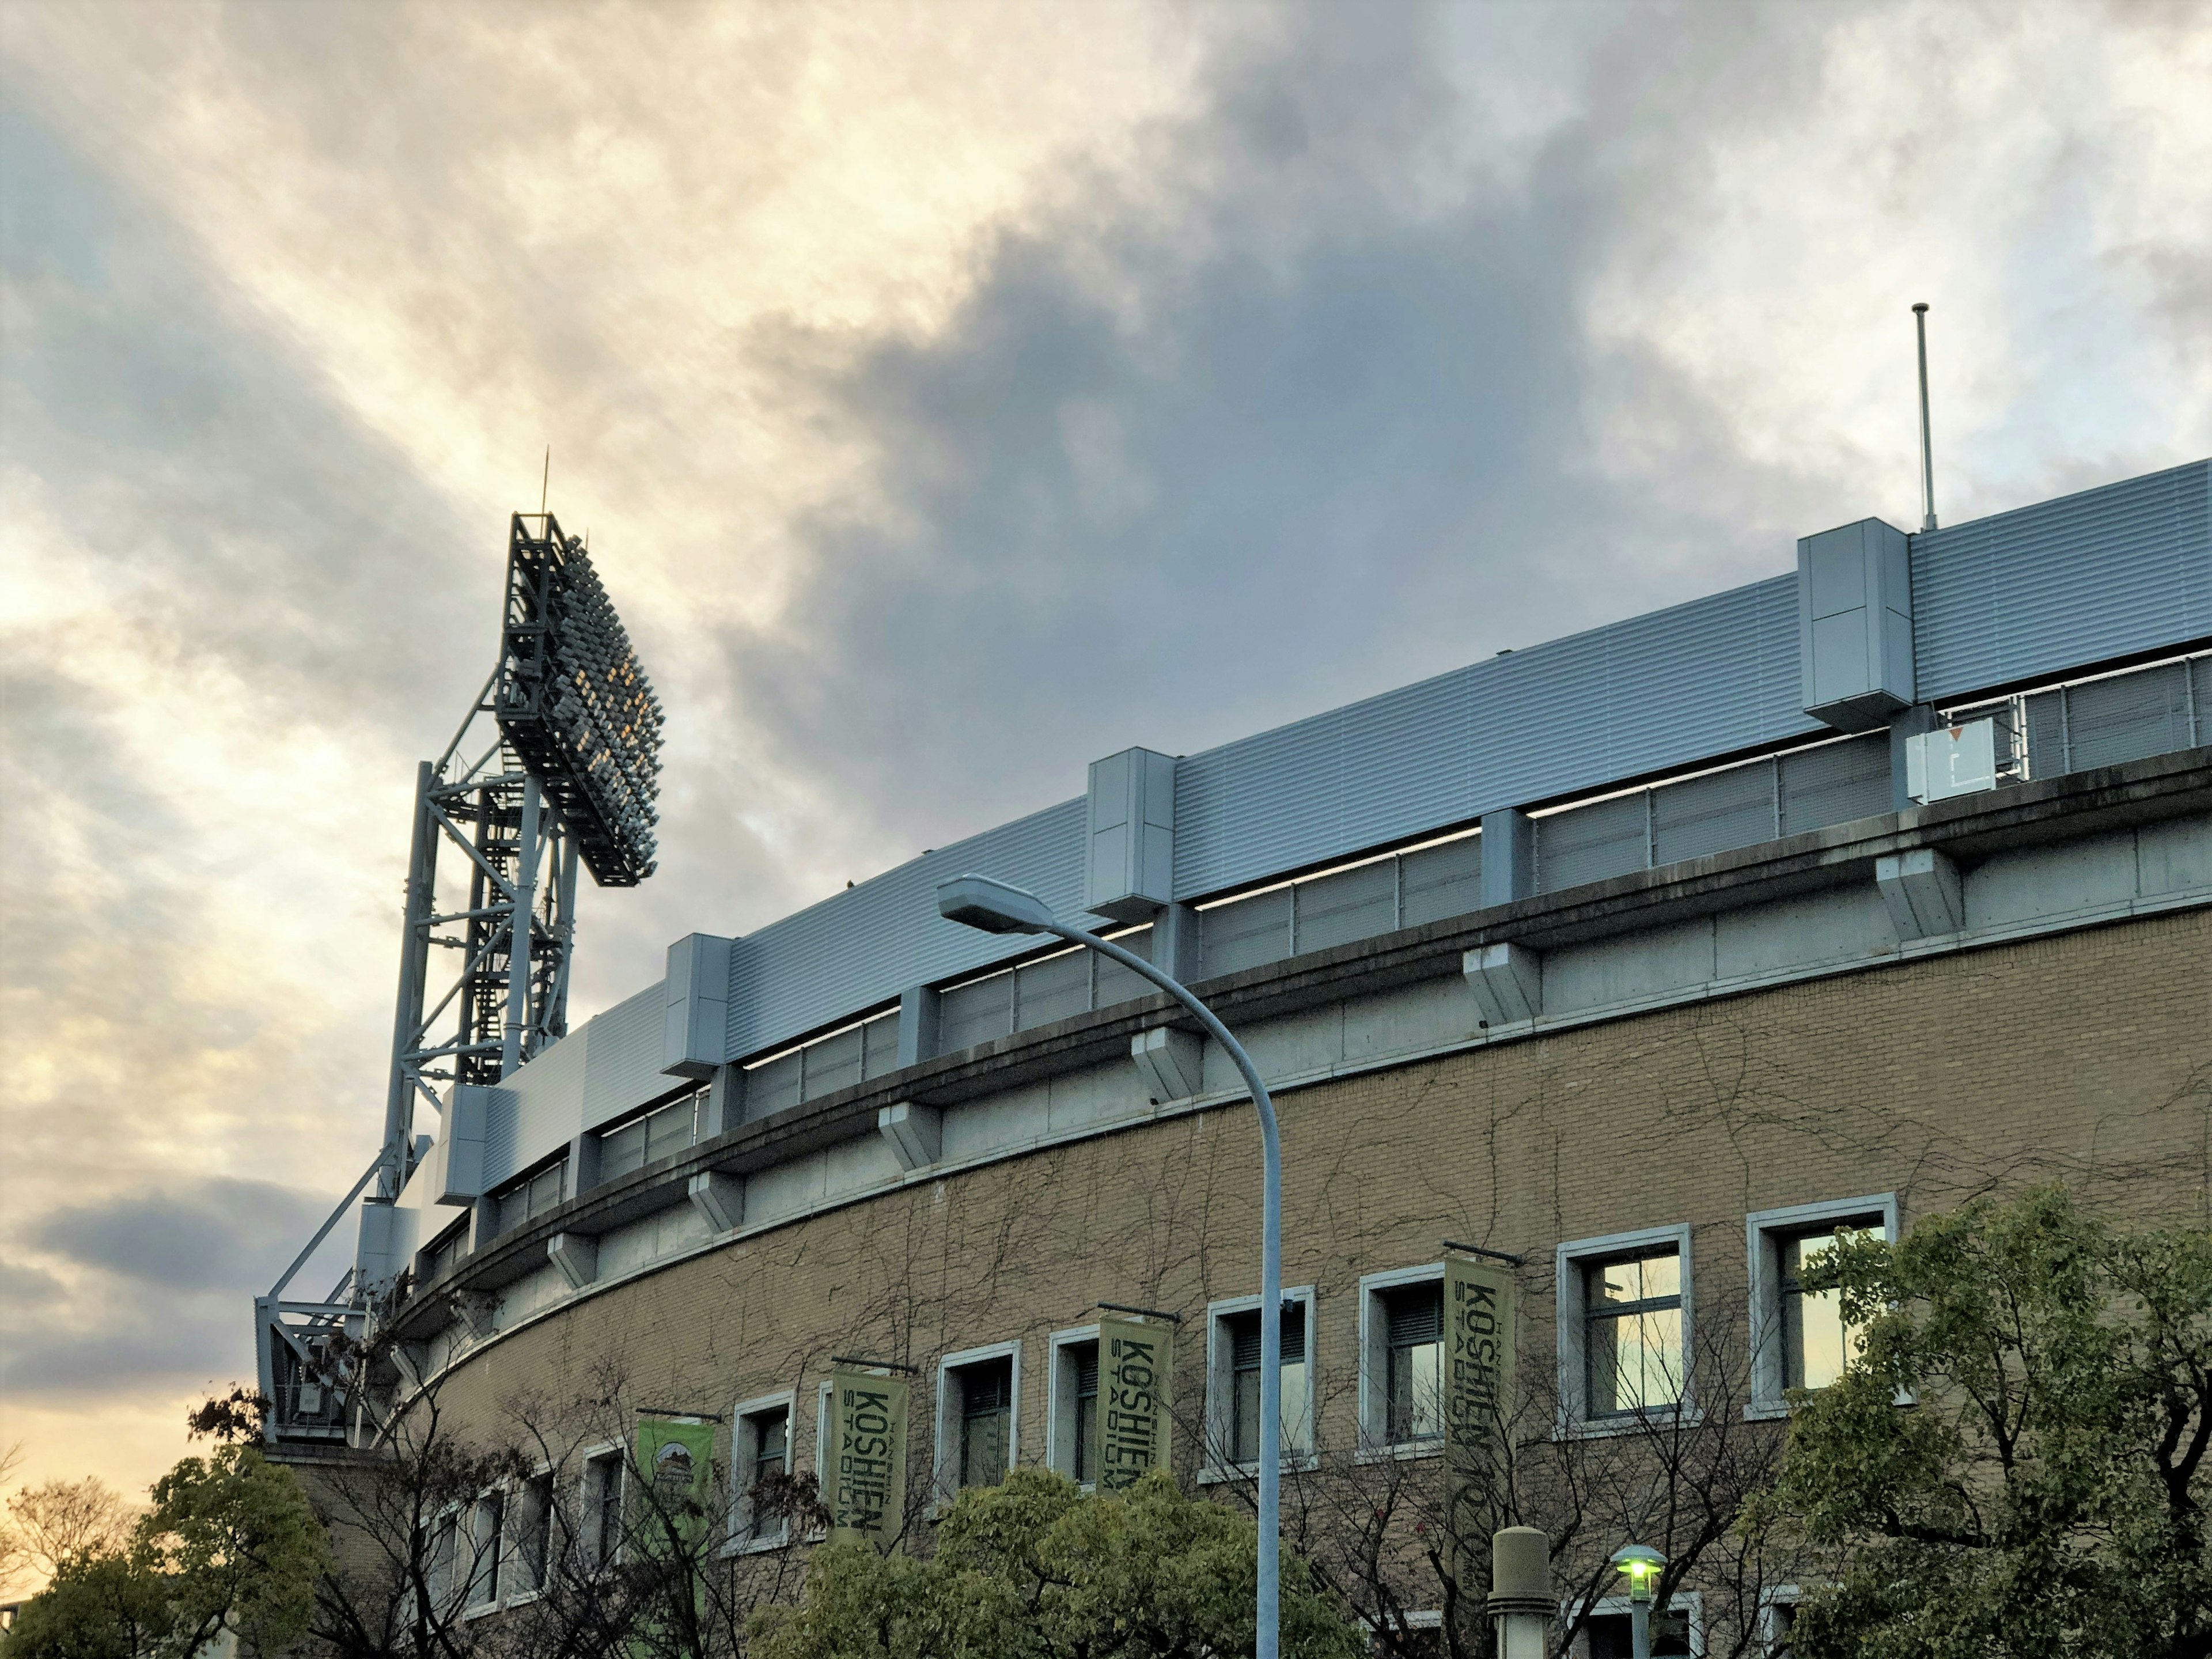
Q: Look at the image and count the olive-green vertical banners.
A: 3